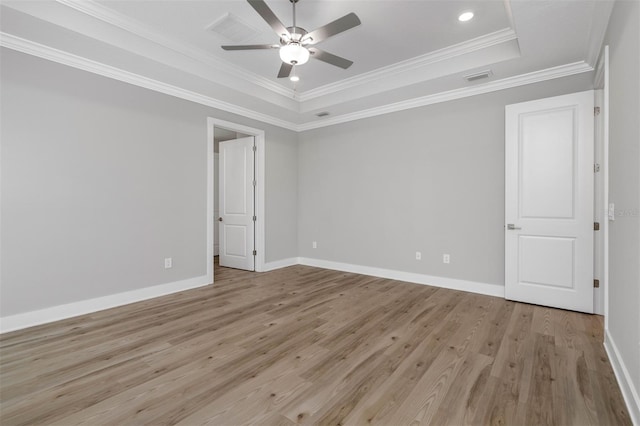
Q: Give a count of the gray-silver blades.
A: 5